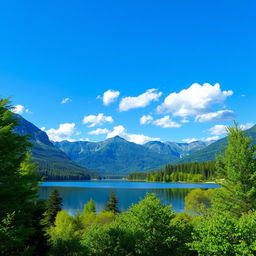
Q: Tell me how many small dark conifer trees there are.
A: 2